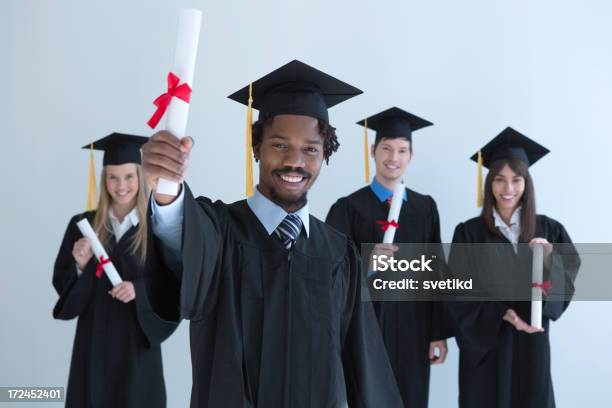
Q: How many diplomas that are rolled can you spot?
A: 4